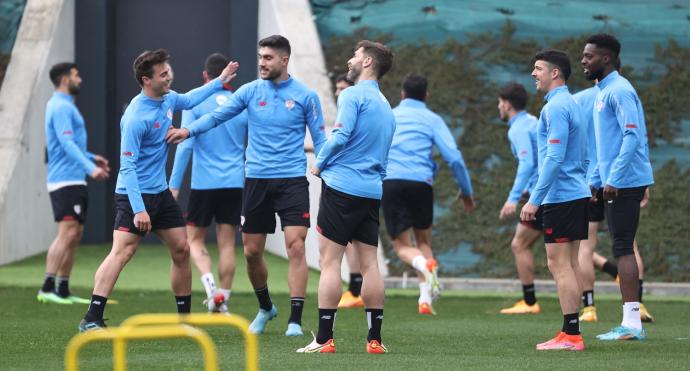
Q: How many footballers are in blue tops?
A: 11